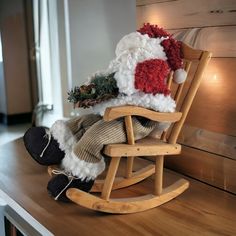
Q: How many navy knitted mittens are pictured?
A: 0